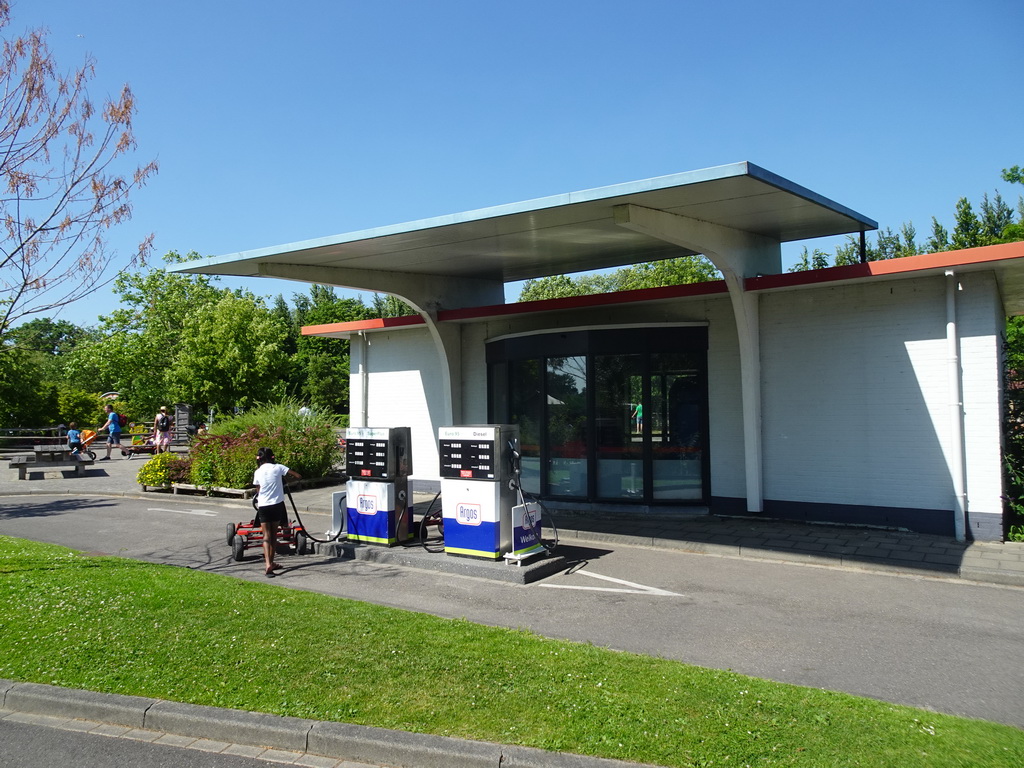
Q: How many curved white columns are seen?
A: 2